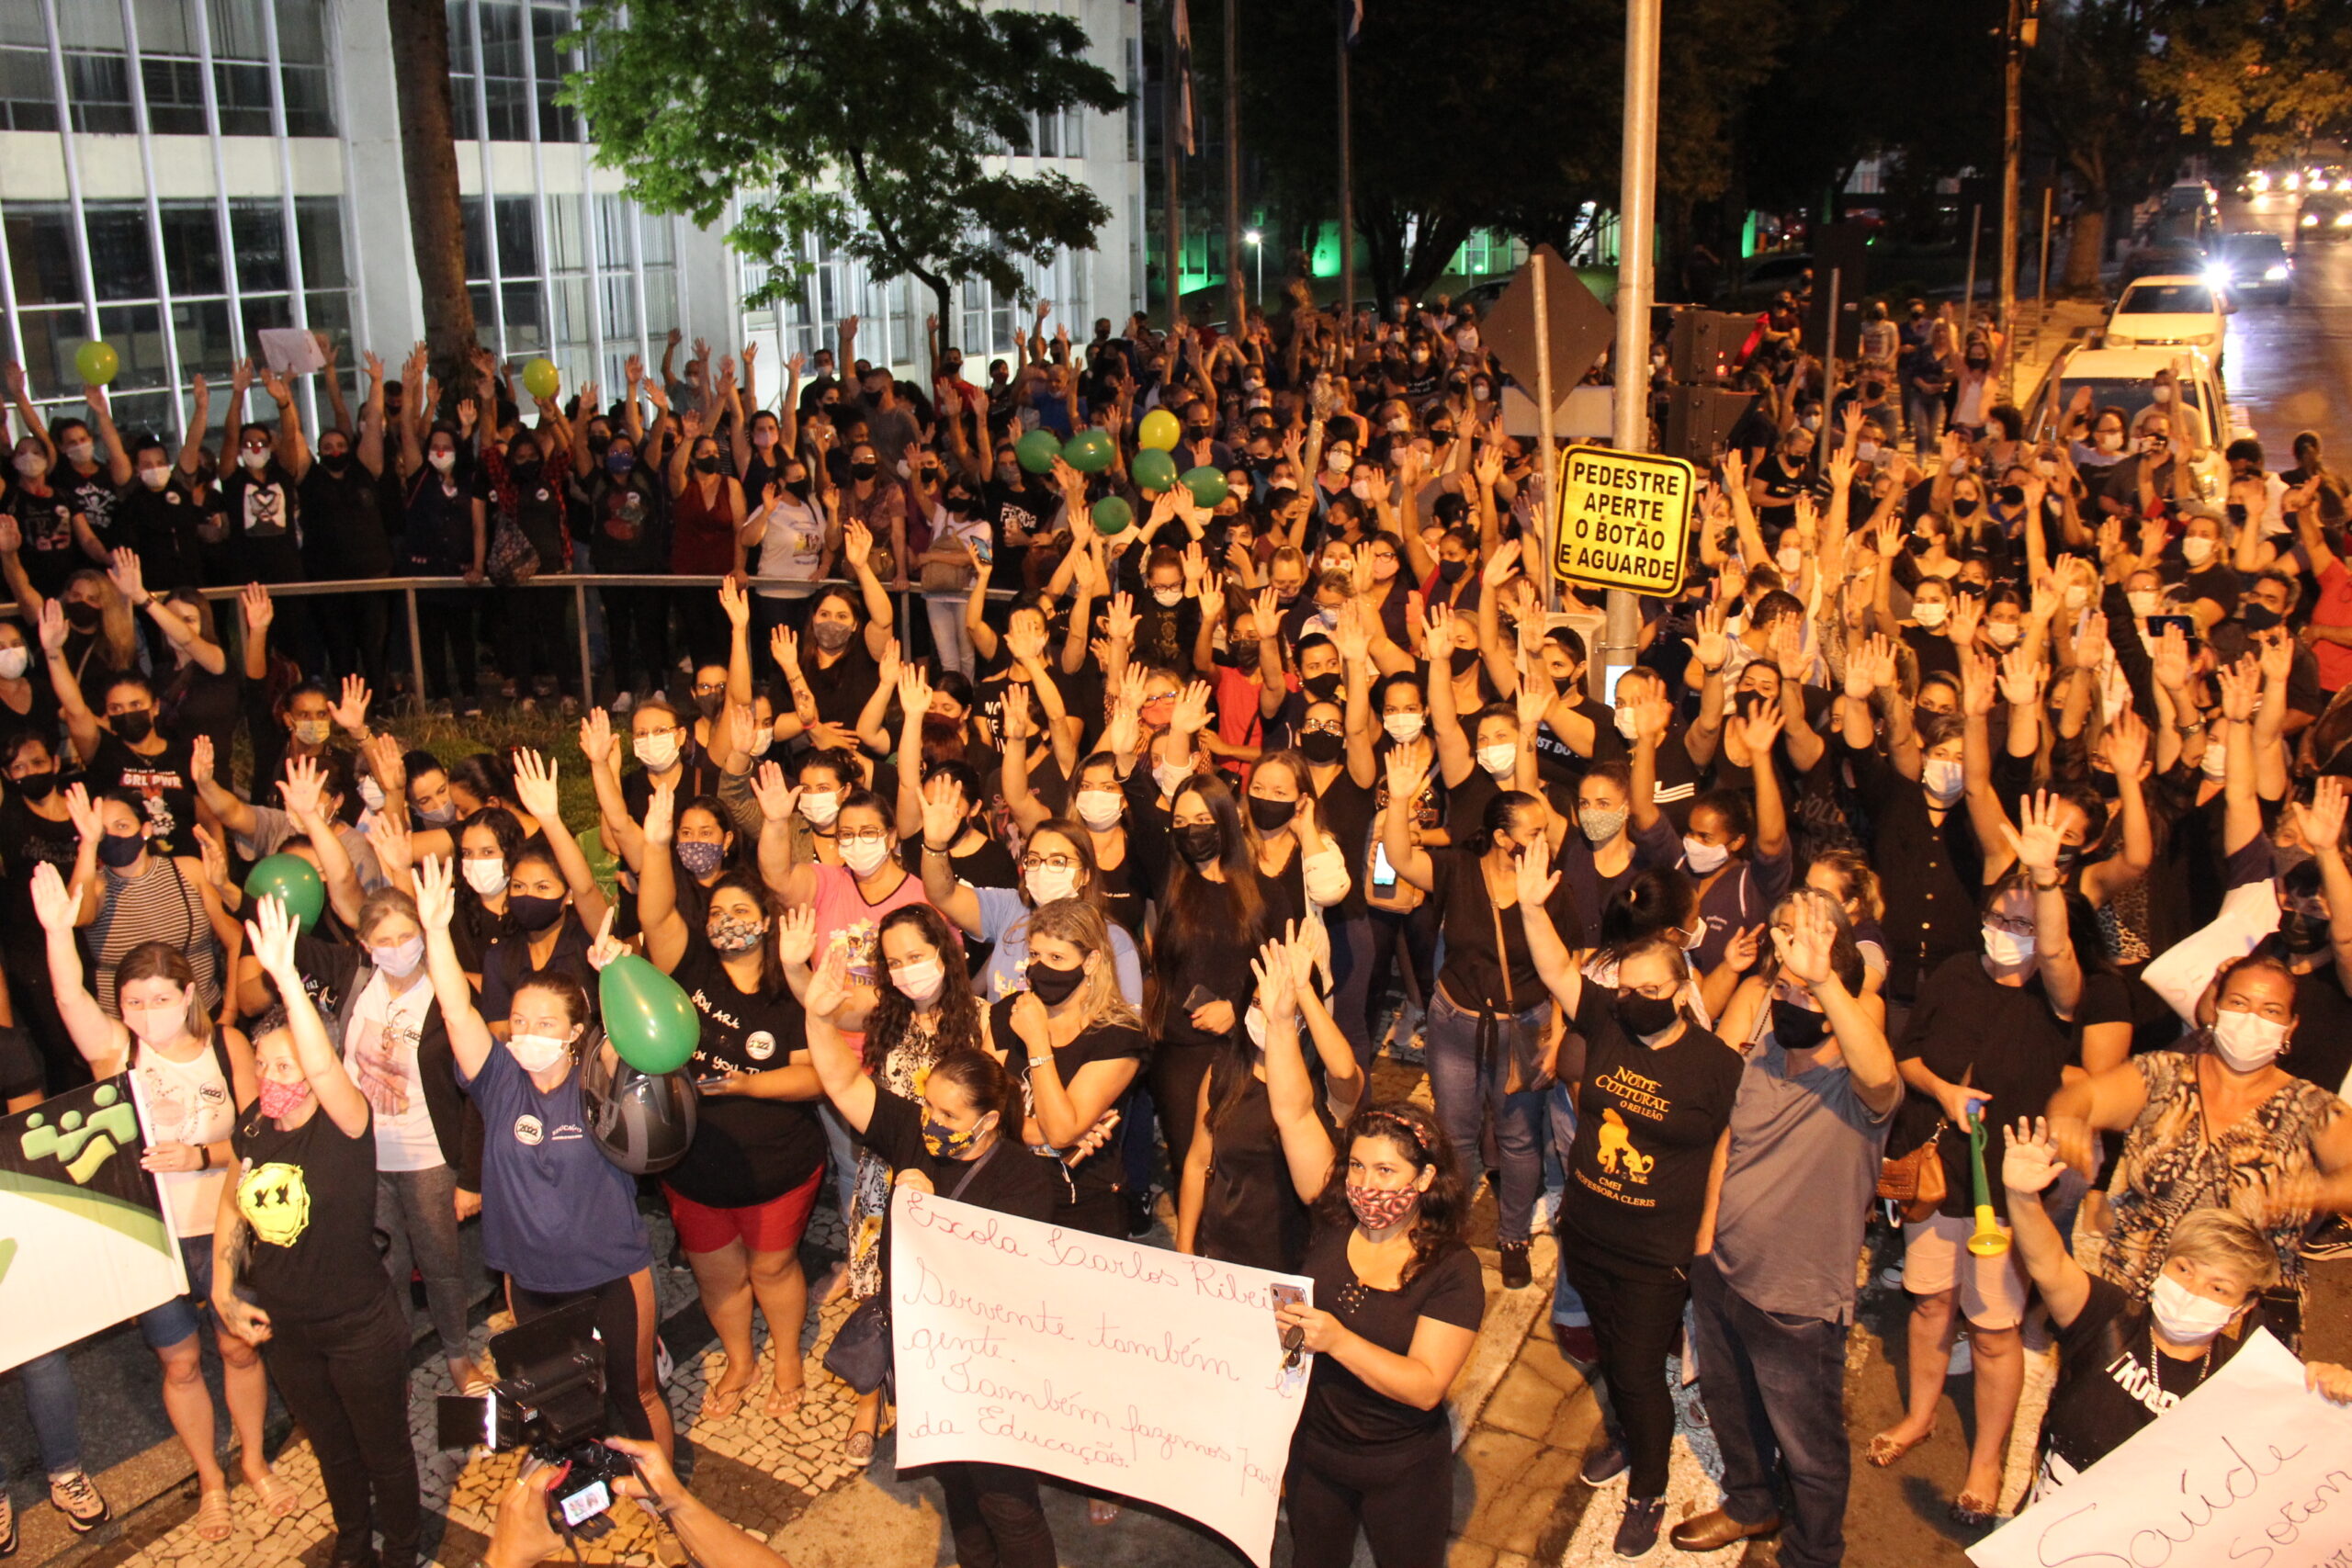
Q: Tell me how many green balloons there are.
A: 7